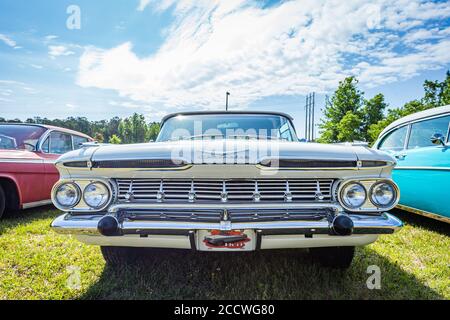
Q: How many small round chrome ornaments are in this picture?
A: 7